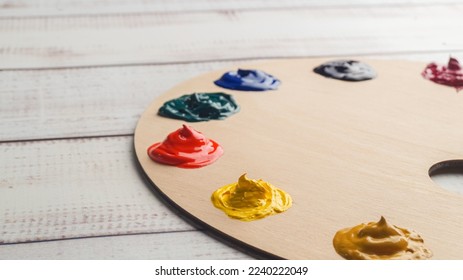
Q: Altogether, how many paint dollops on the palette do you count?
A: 7